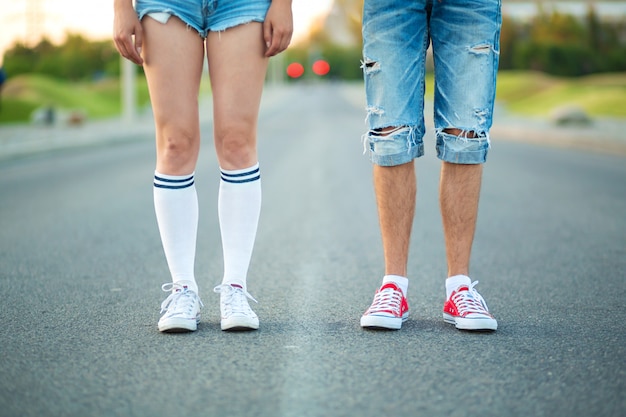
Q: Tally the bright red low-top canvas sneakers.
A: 2